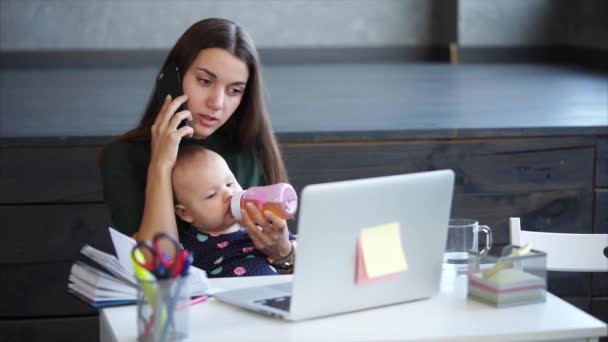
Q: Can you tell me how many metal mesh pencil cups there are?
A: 1